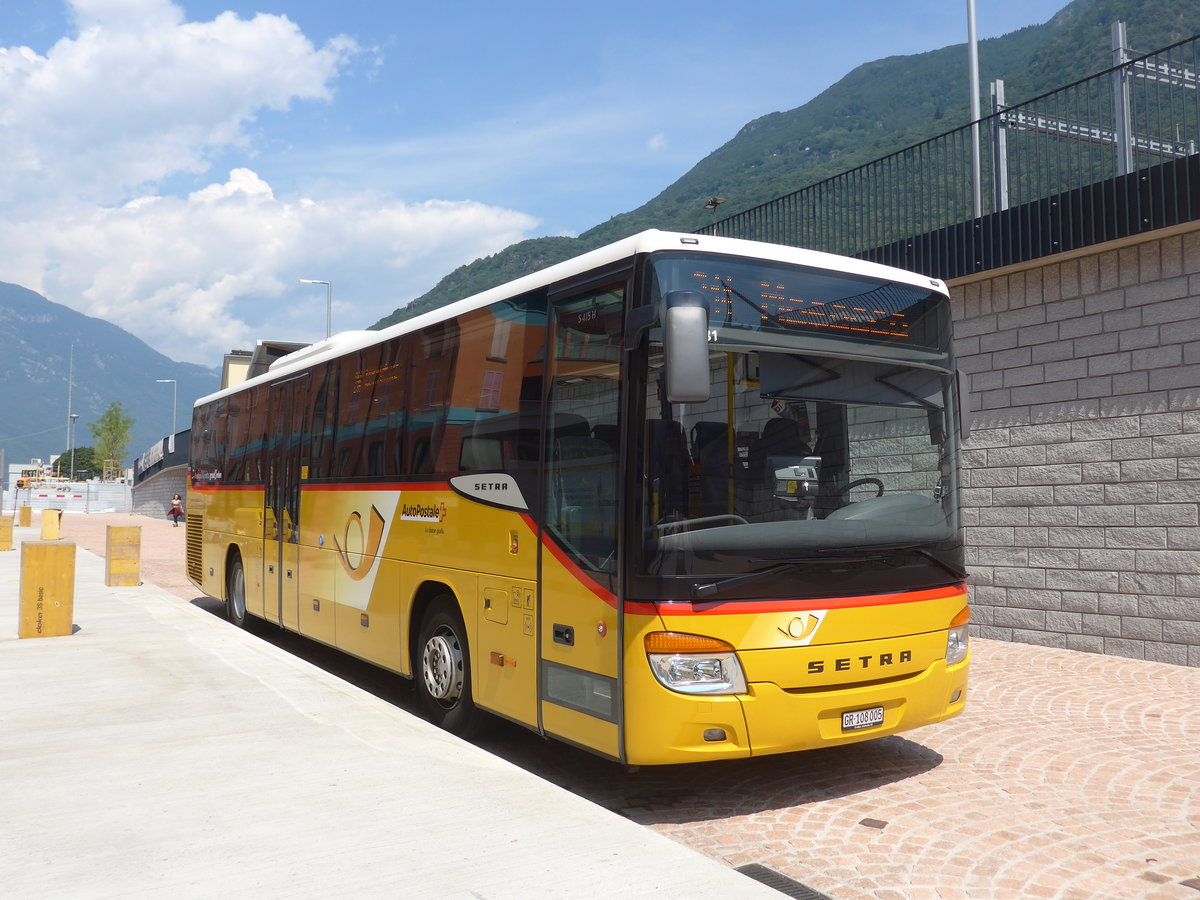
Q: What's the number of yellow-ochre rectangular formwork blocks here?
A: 5